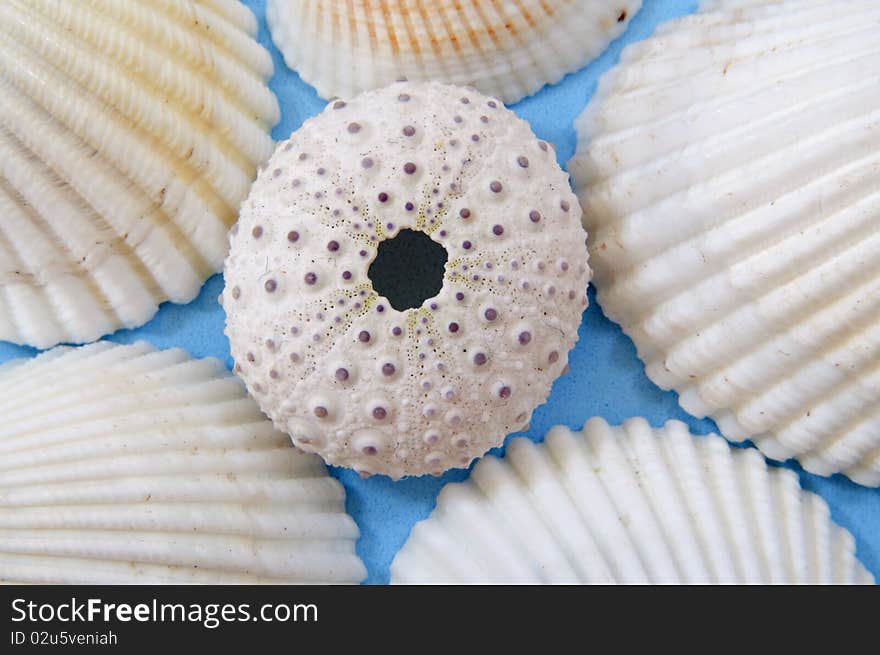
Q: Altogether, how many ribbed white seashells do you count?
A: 5